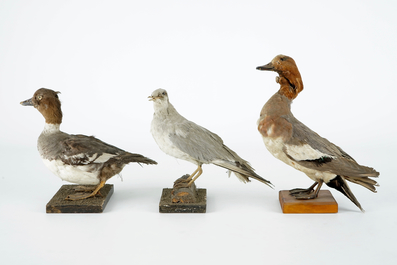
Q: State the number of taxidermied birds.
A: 3